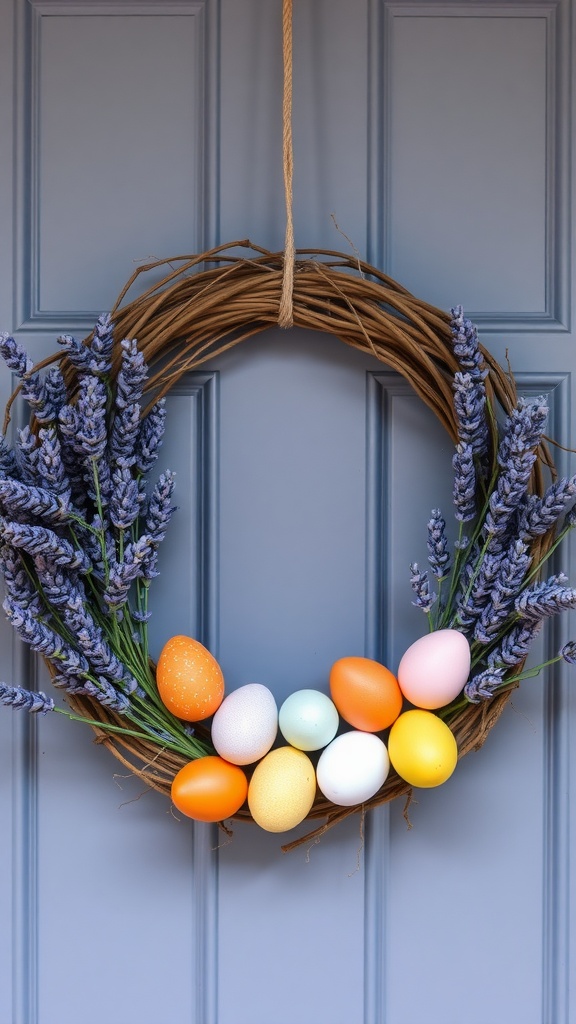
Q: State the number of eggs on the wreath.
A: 9